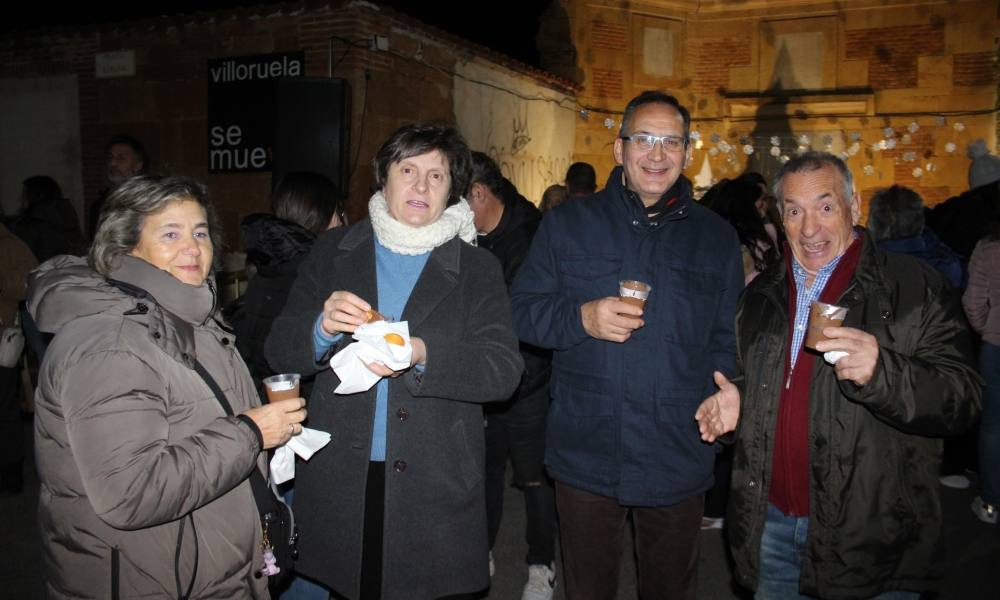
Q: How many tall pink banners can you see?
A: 0